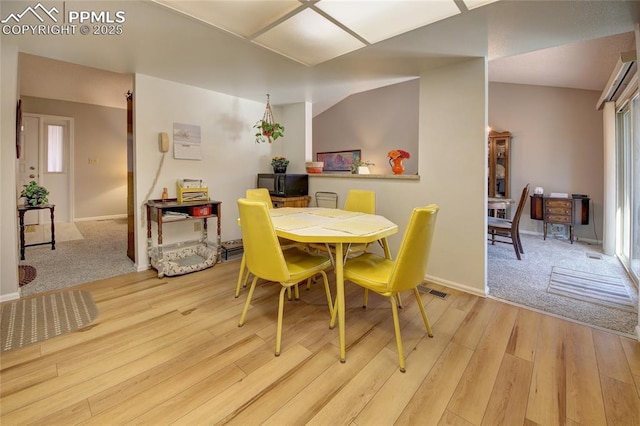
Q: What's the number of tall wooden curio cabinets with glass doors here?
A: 1